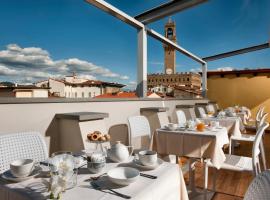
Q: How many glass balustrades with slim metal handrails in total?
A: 0